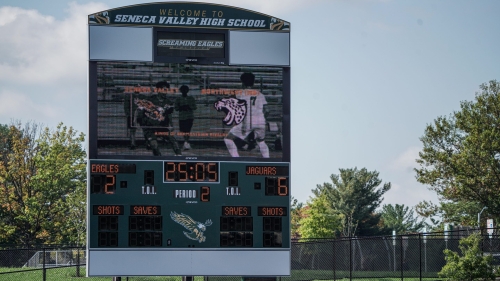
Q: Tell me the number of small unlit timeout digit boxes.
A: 2